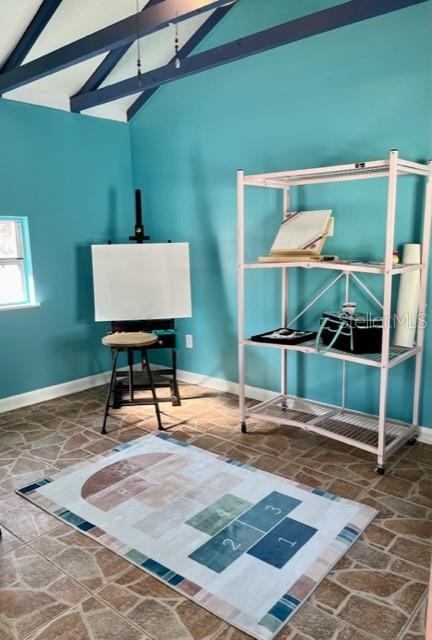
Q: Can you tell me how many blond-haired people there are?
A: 0